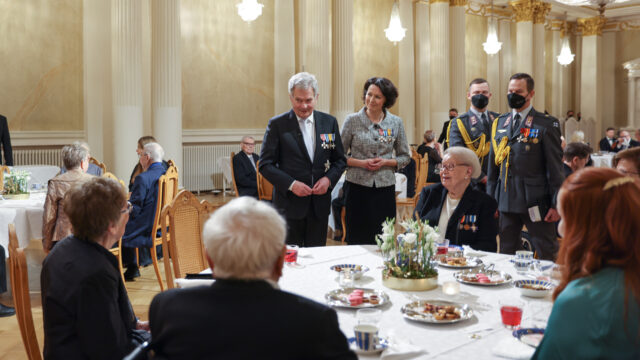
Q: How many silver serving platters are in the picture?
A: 4